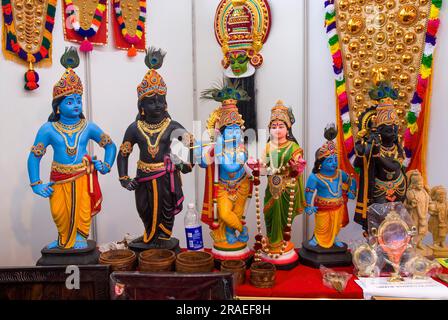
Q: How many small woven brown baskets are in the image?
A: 5